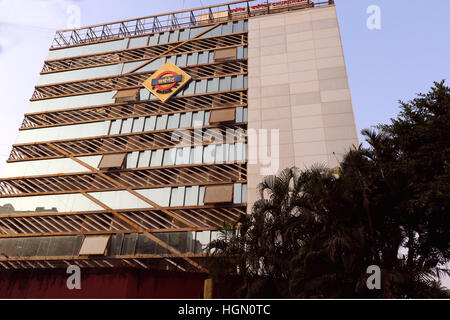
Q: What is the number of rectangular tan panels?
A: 6